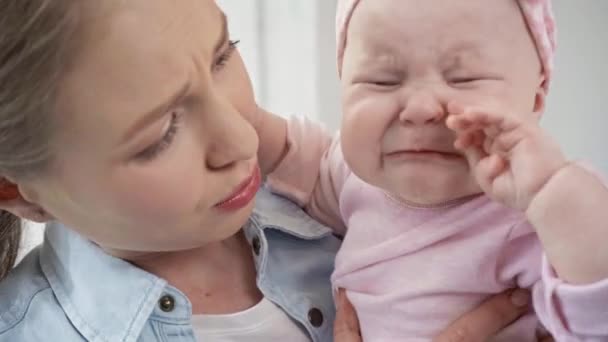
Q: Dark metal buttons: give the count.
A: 3